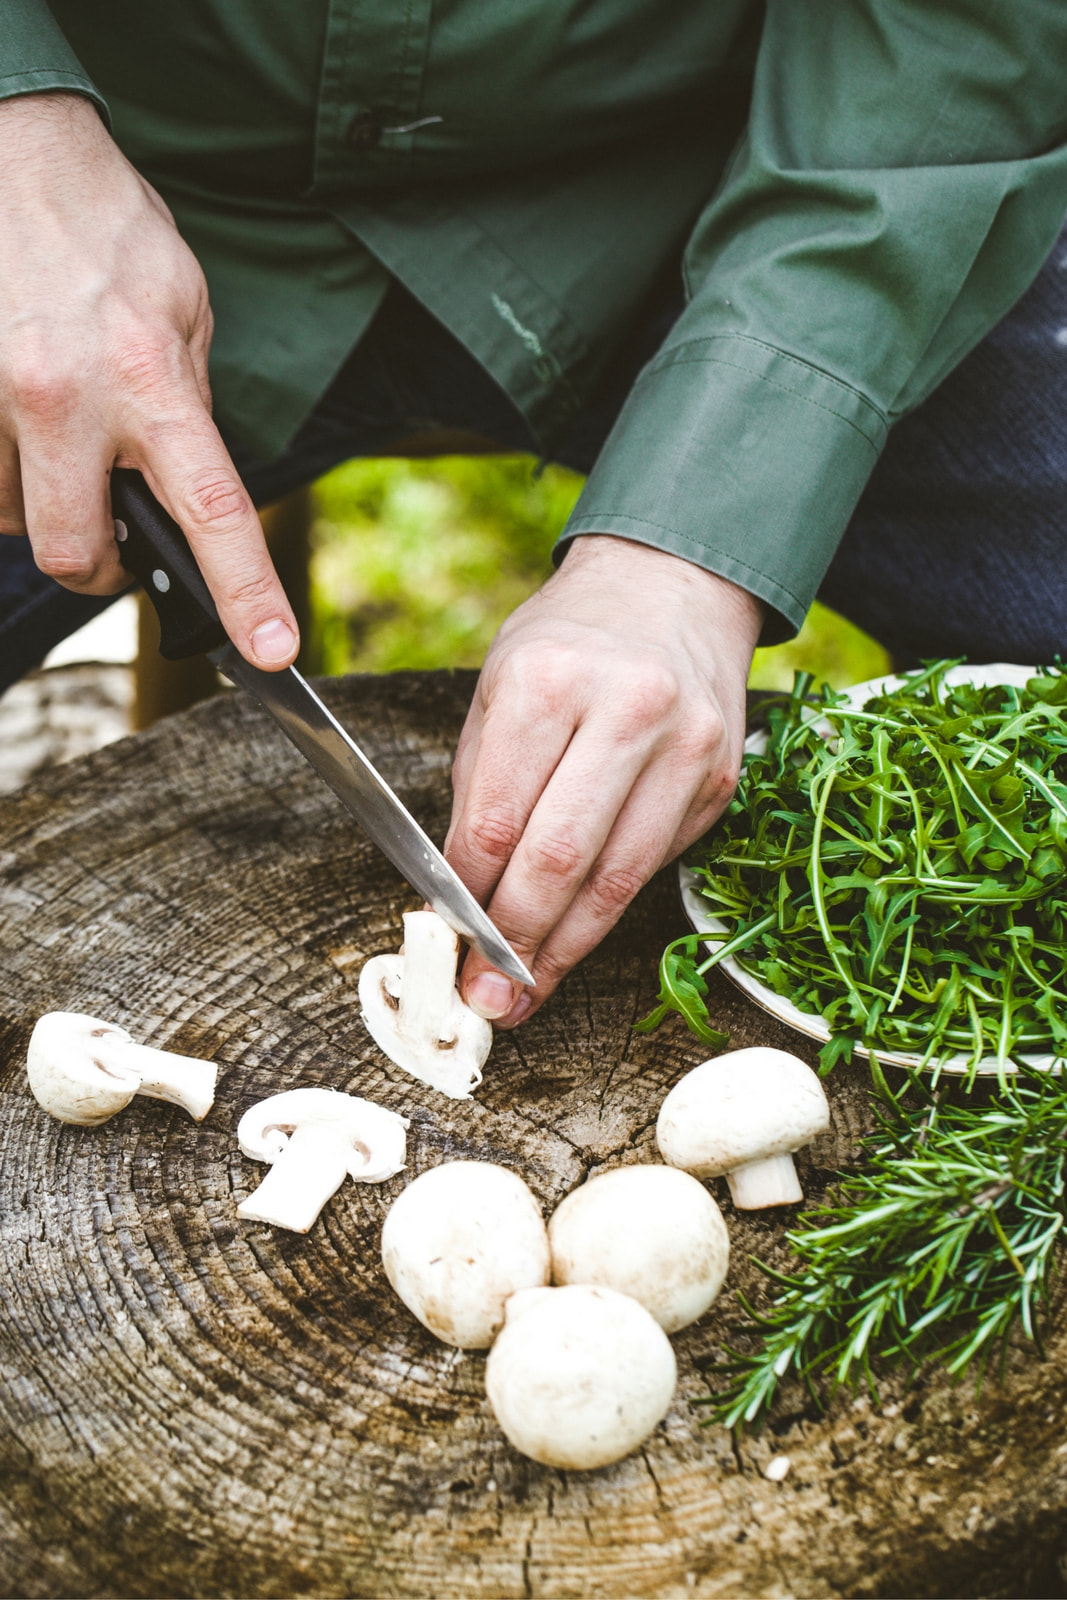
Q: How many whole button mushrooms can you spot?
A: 4